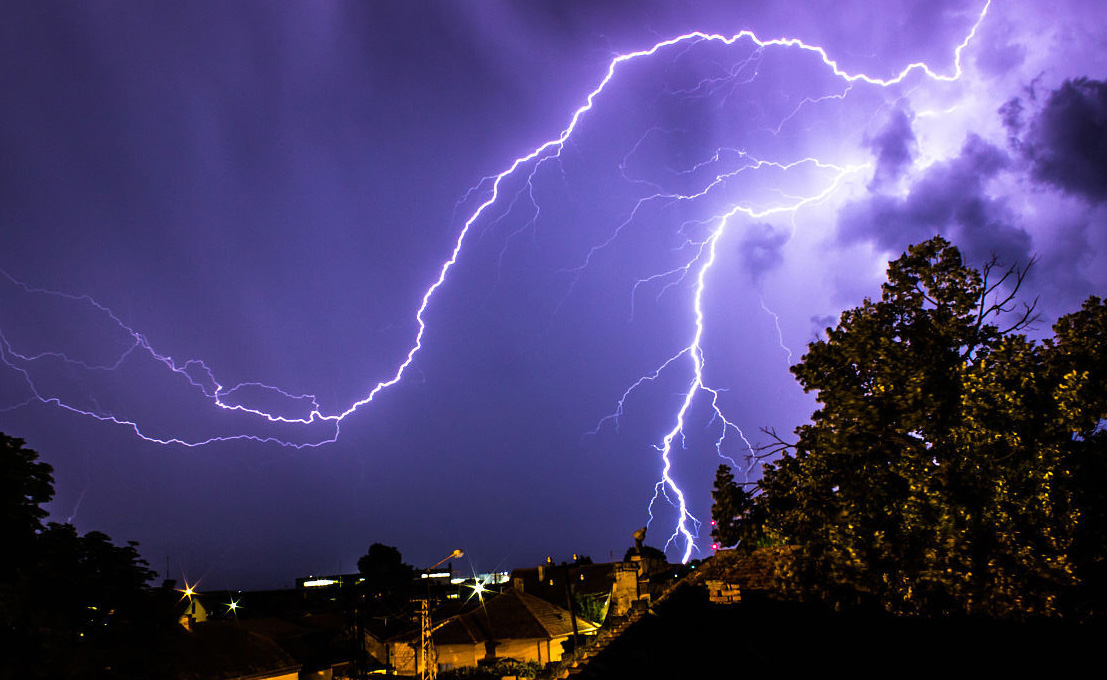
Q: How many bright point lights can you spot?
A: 3